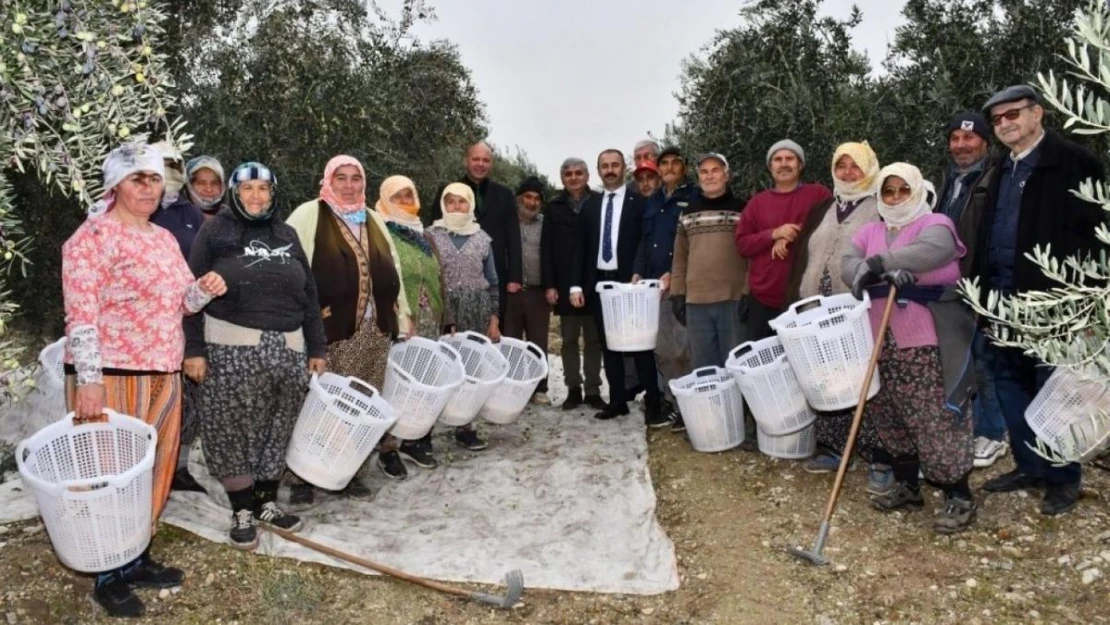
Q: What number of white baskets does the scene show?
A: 12